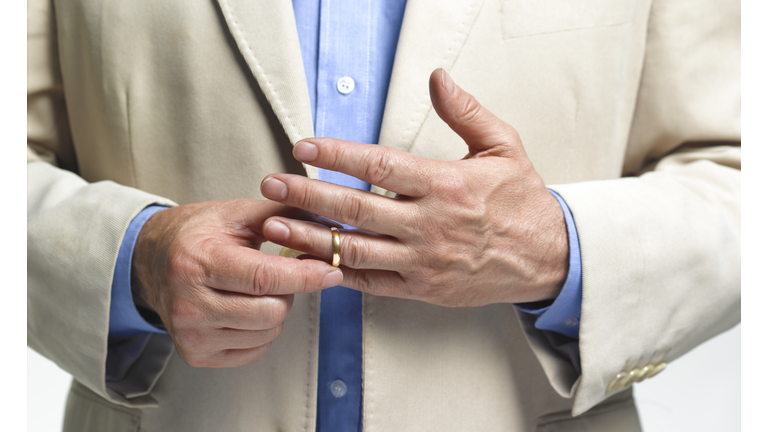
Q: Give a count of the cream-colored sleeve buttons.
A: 4